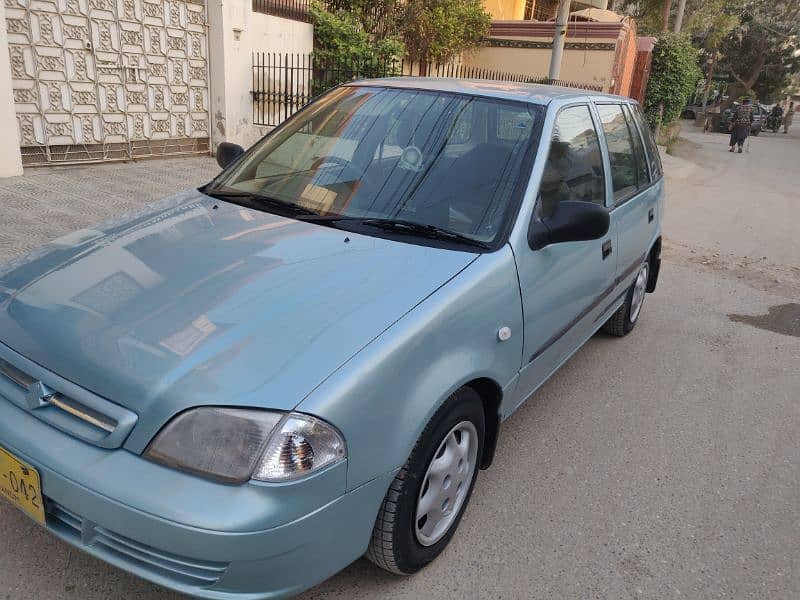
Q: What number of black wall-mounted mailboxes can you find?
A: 0